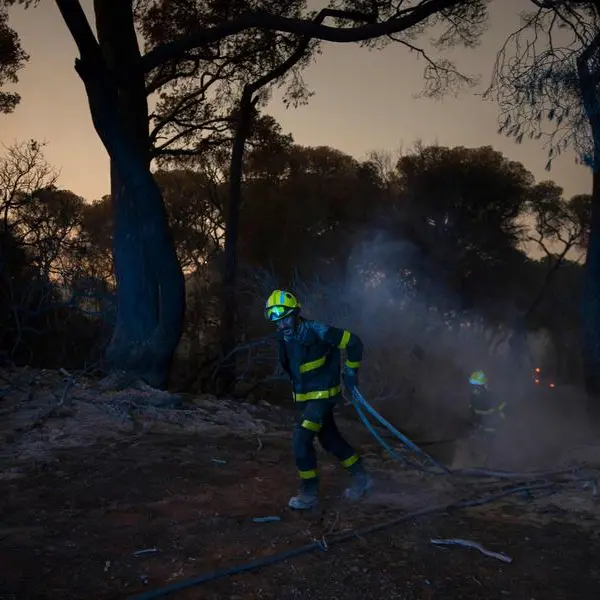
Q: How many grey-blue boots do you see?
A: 2